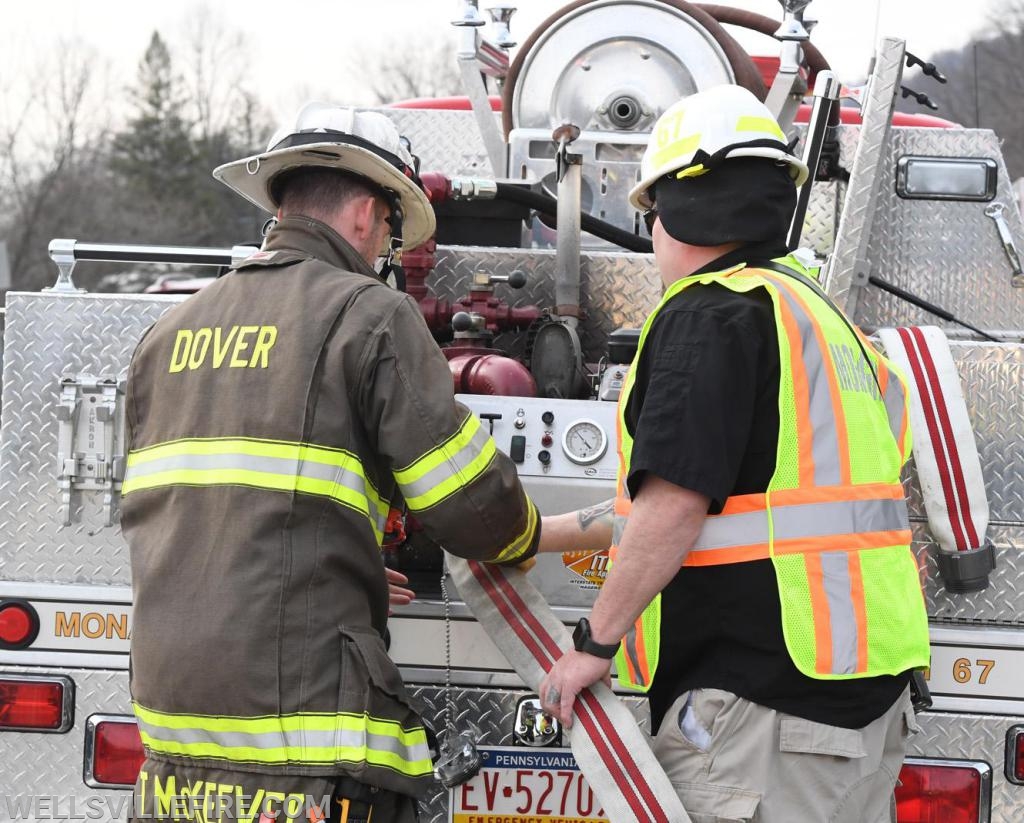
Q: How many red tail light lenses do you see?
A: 5